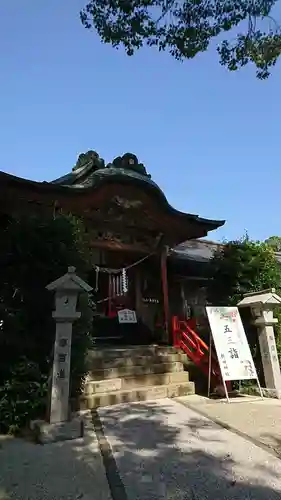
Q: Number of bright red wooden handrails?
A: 1